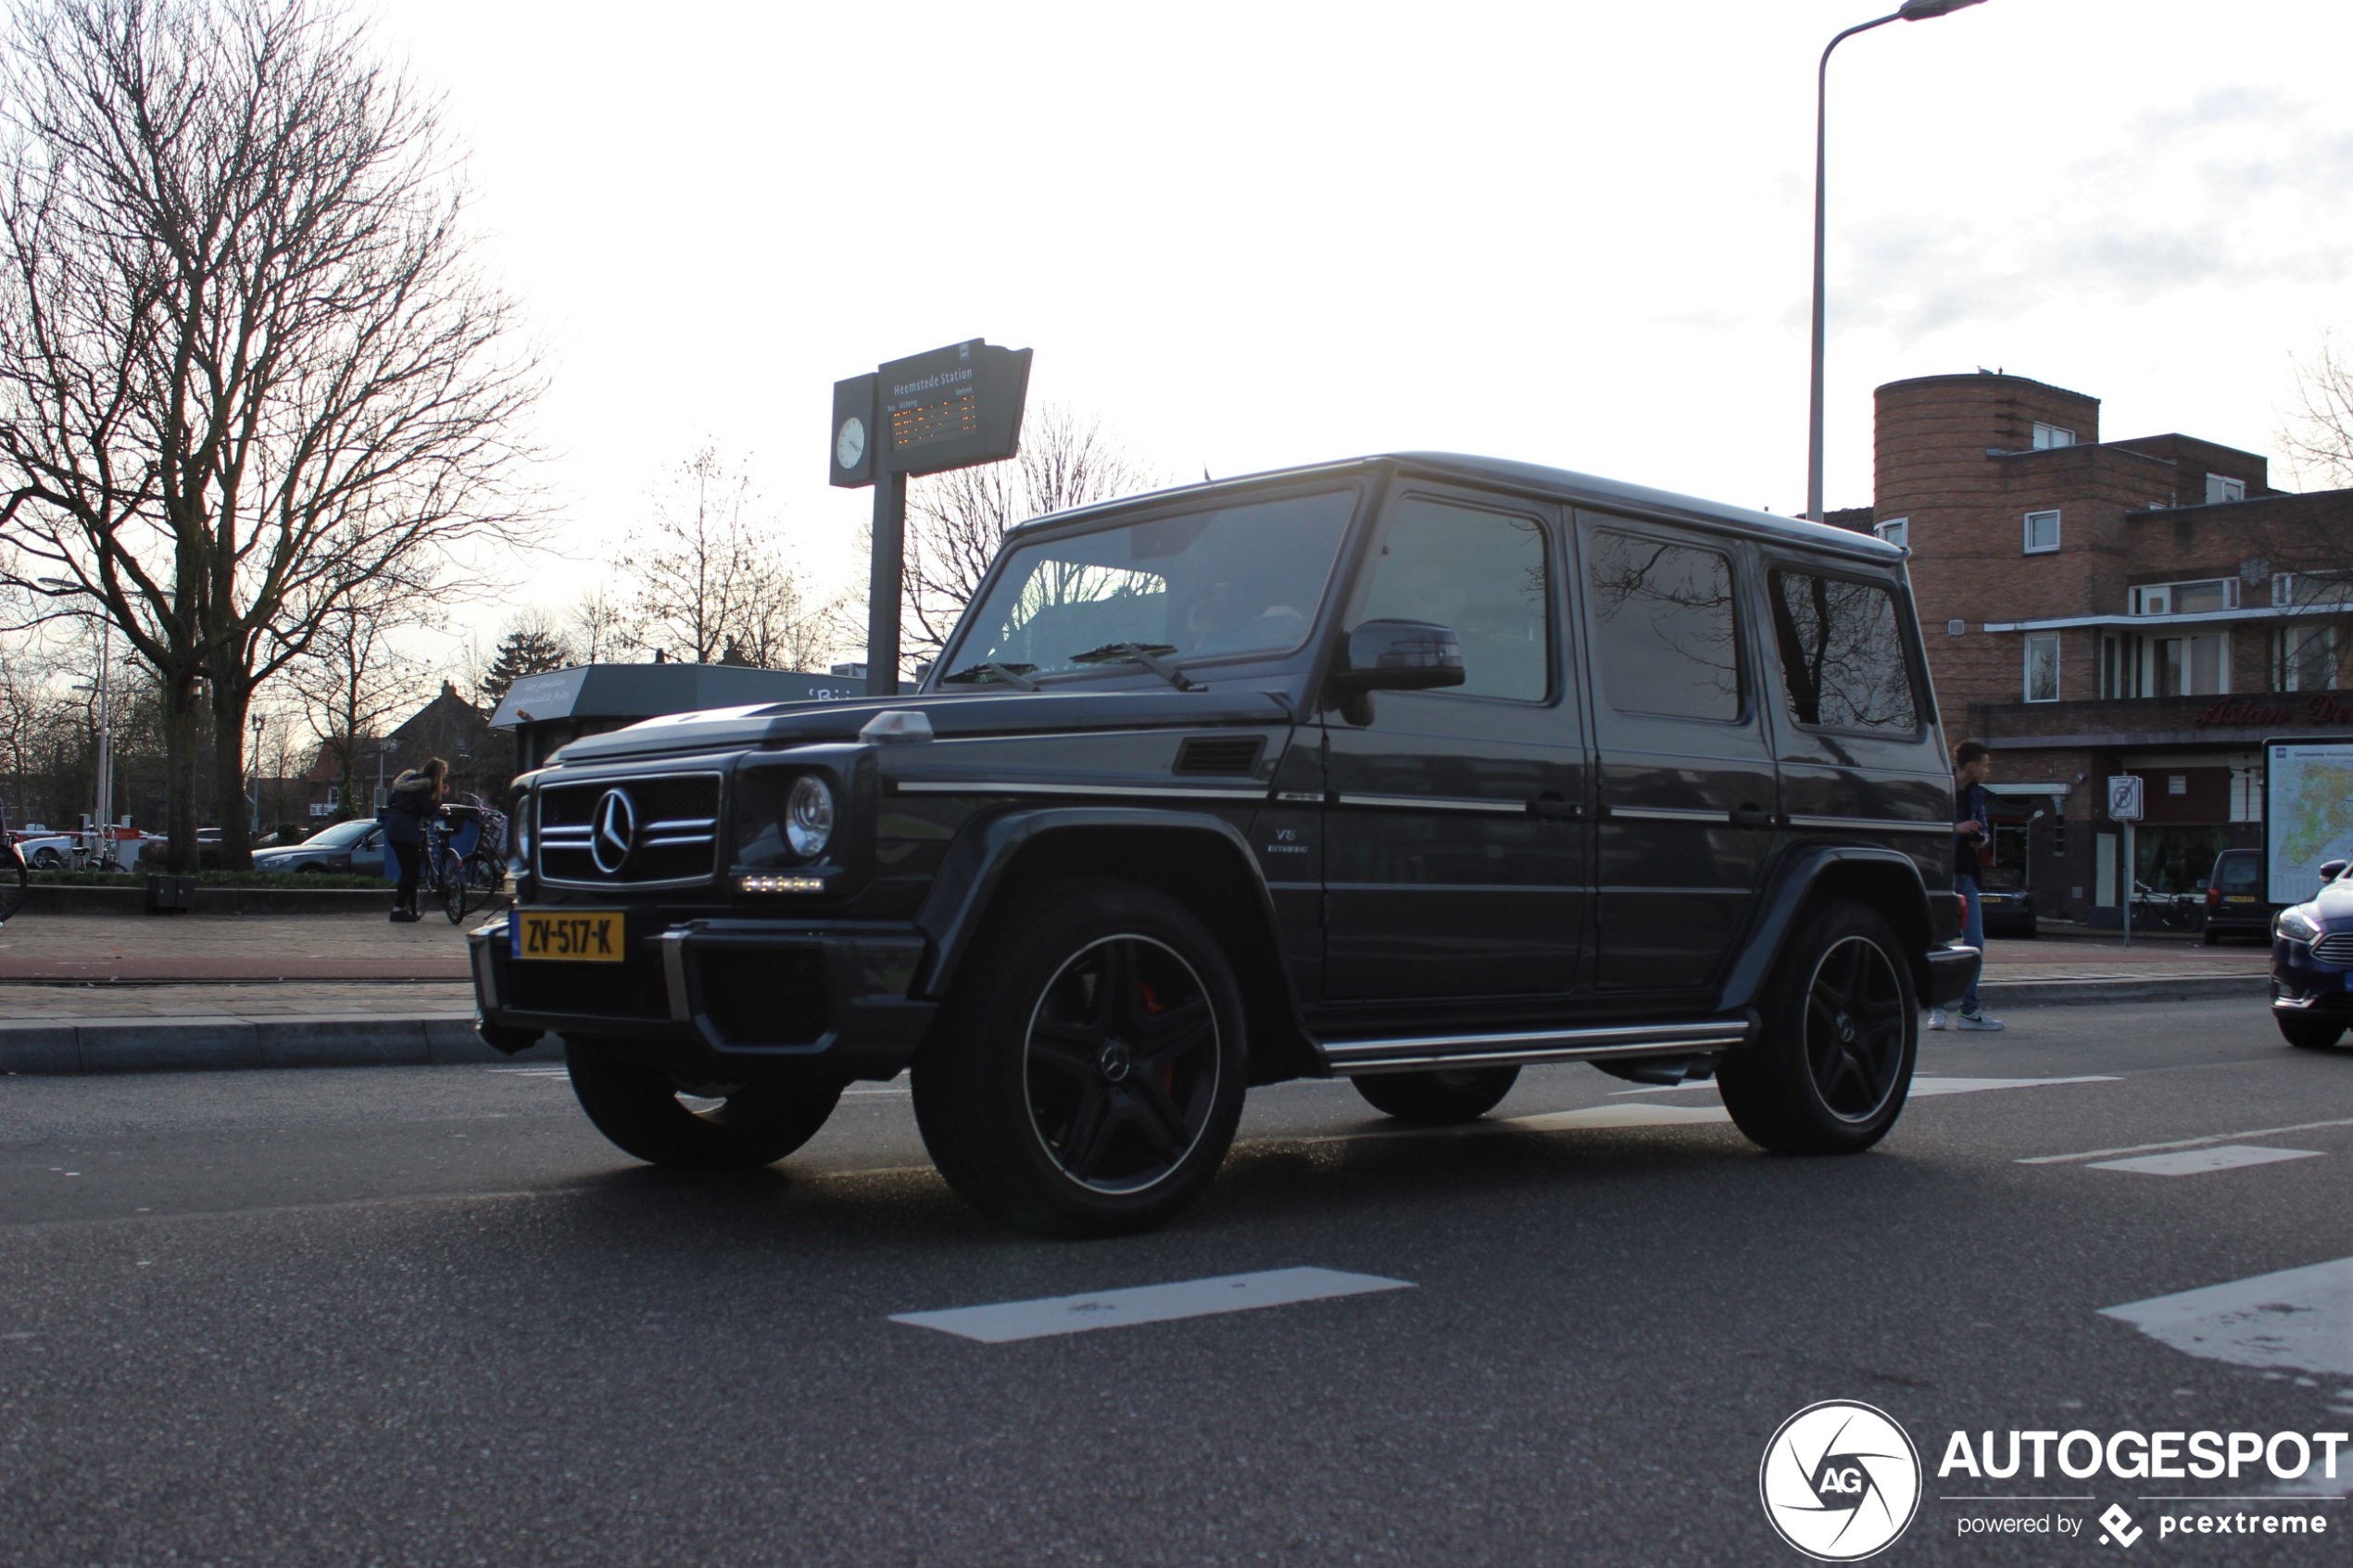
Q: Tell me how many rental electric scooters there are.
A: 0